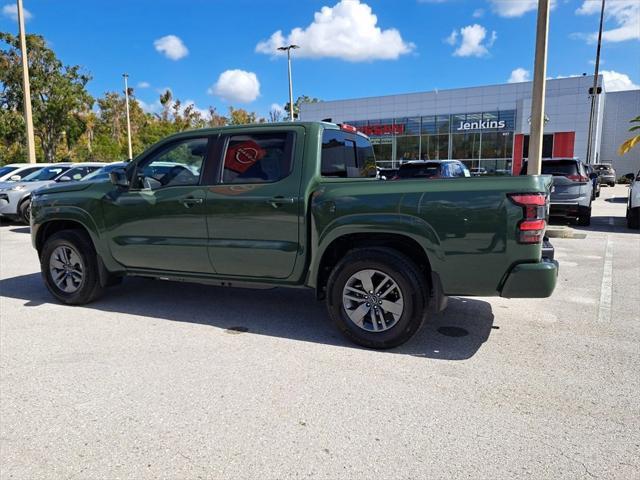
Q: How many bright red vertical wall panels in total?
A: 2